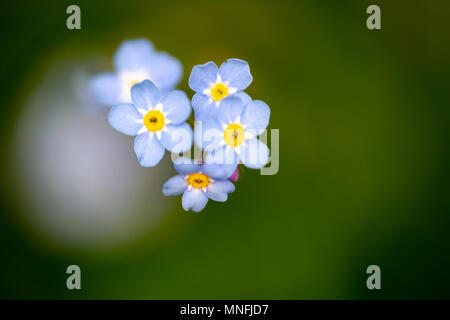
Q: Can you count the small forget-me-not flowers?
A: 5